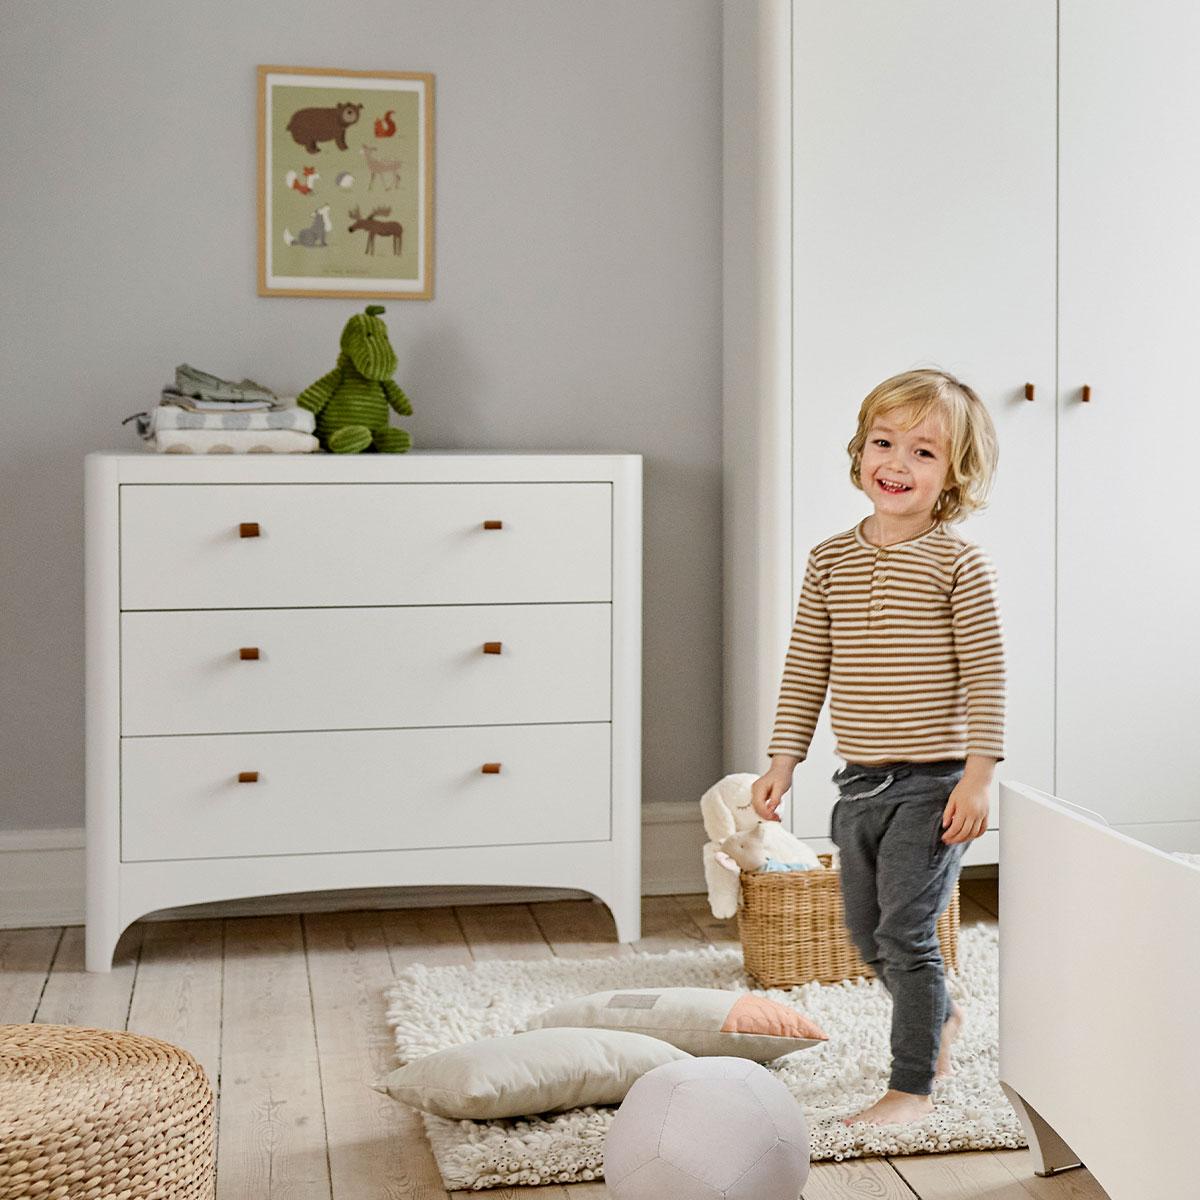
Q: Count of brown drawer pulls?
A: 6